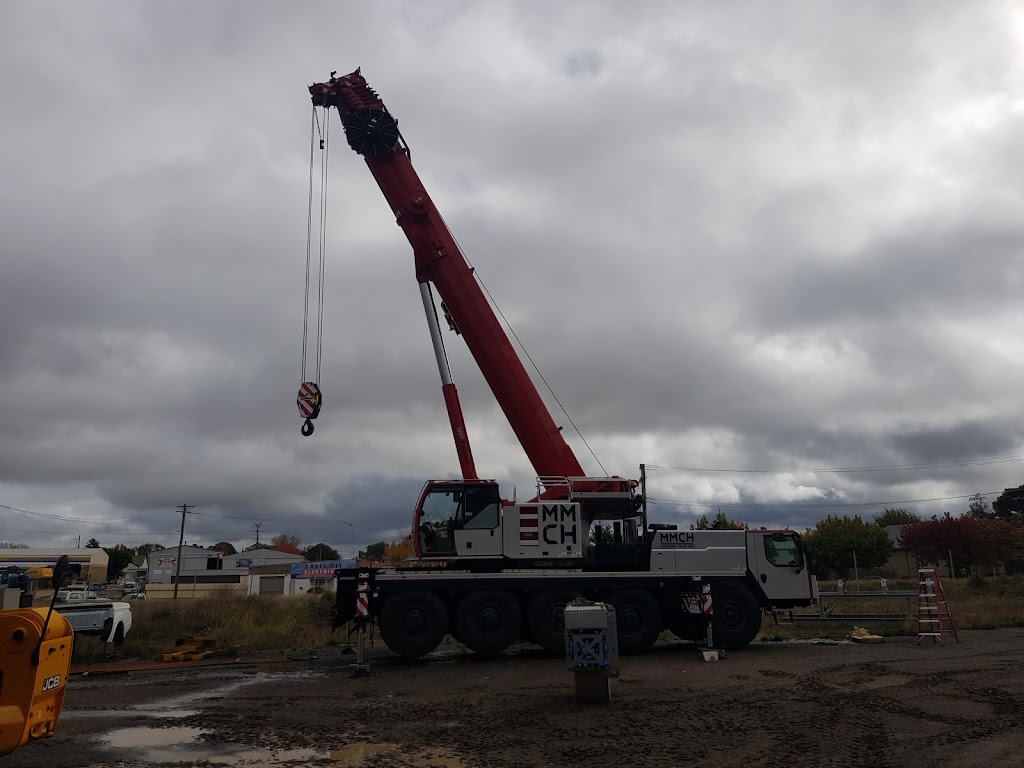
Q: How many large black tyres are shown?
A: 5